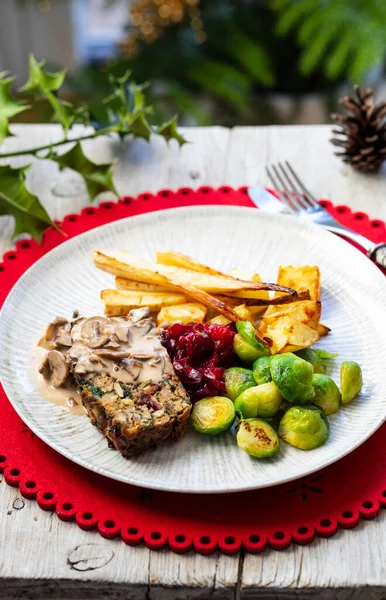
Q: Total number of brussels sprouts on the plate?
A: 11